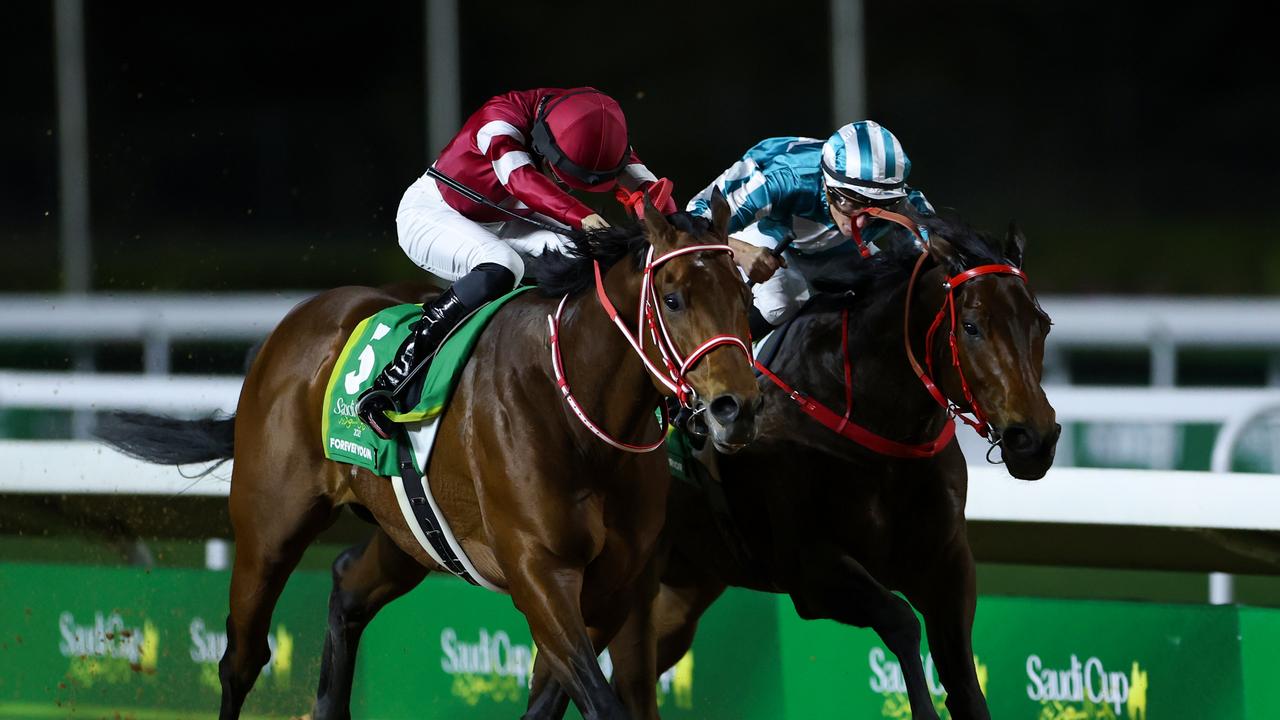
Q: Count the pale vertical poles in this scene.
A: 3